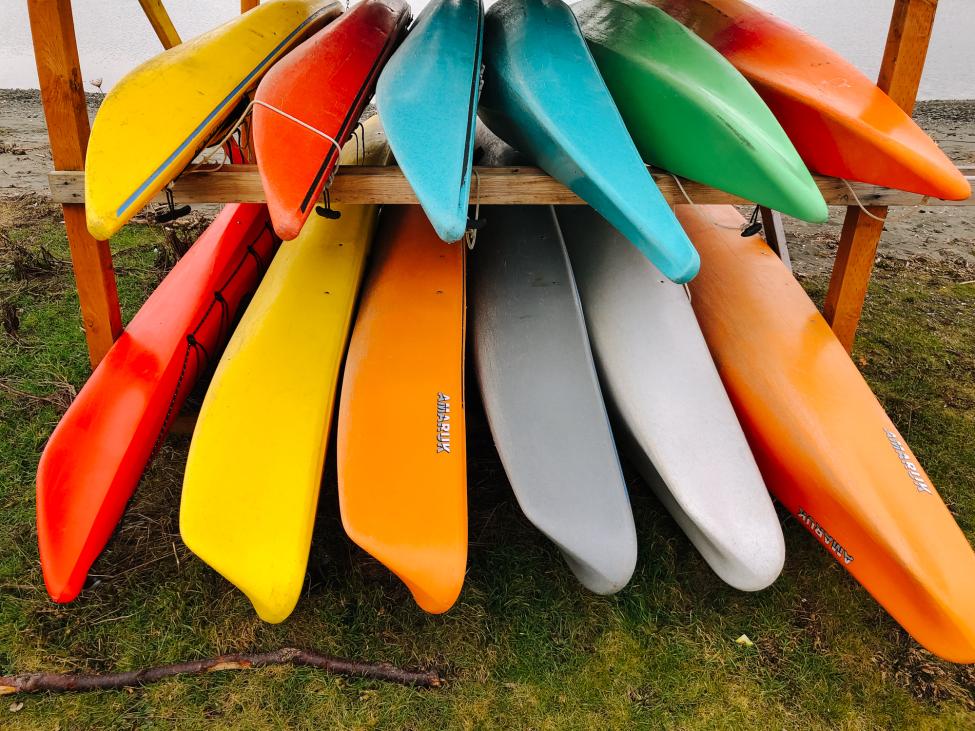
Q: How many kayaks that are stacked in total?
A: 12